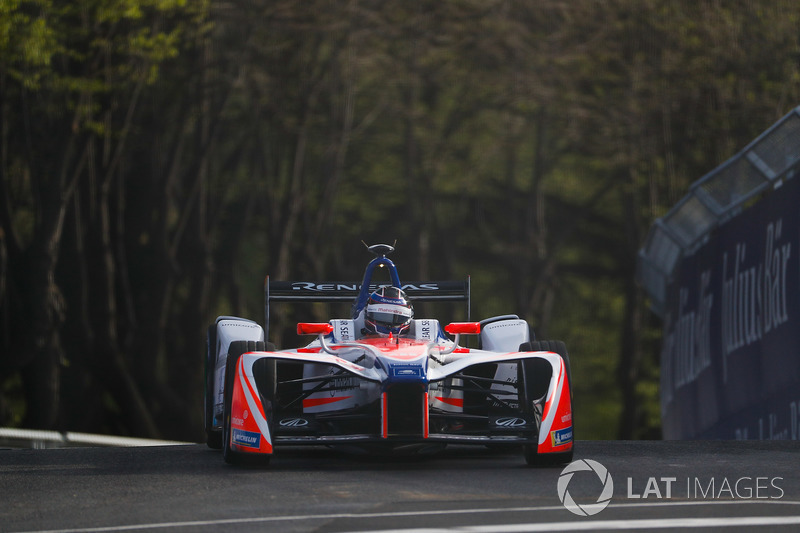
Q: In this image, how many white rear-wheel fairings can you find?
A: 2